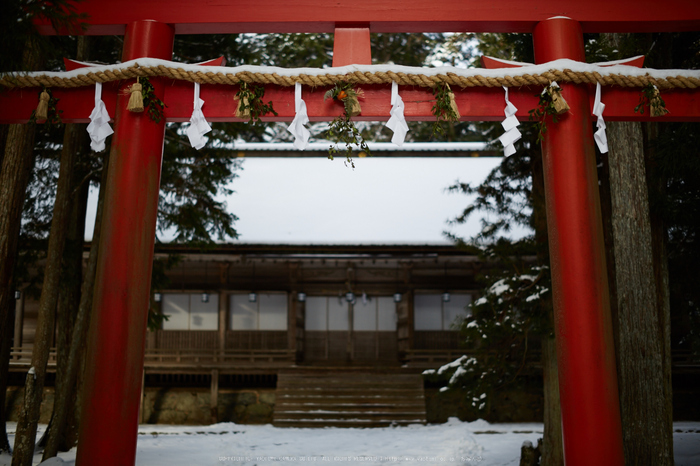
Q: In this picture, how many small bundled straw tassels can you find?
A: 7